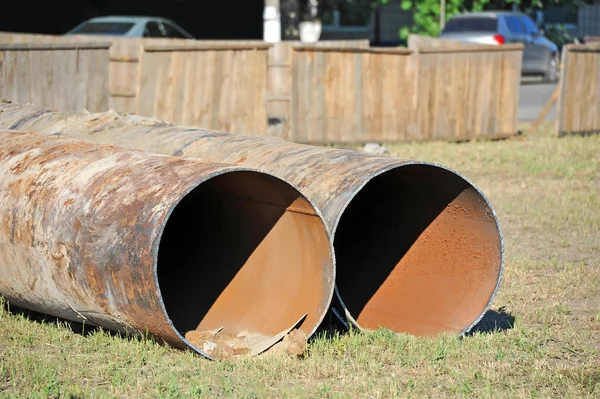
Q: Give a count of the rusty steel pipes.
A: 2